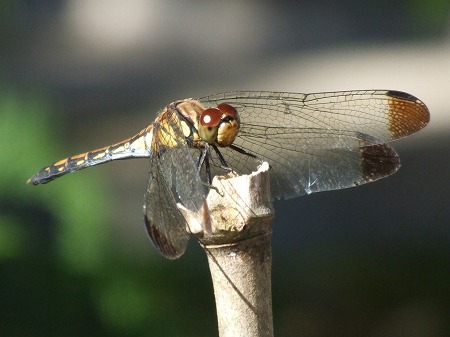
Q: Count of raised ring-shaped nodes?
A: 1